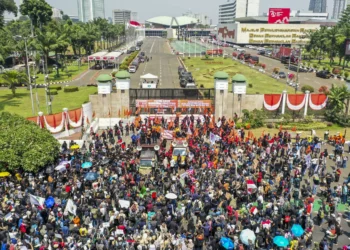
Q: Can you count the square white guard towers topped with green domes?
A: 4